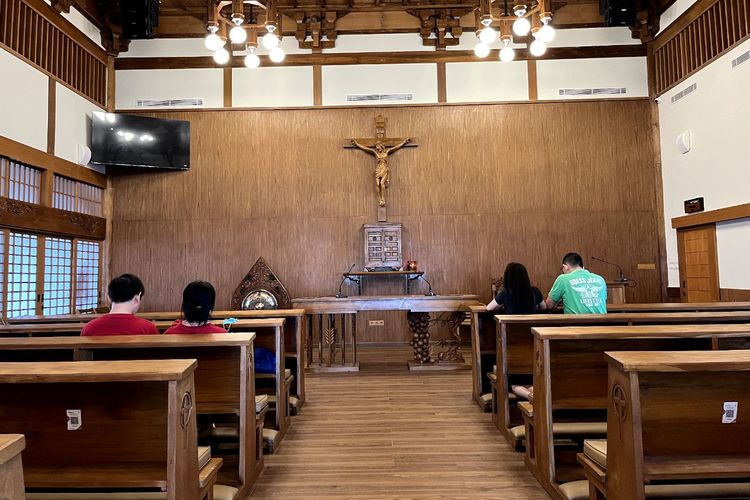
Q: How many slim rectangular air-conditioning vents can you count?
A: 5